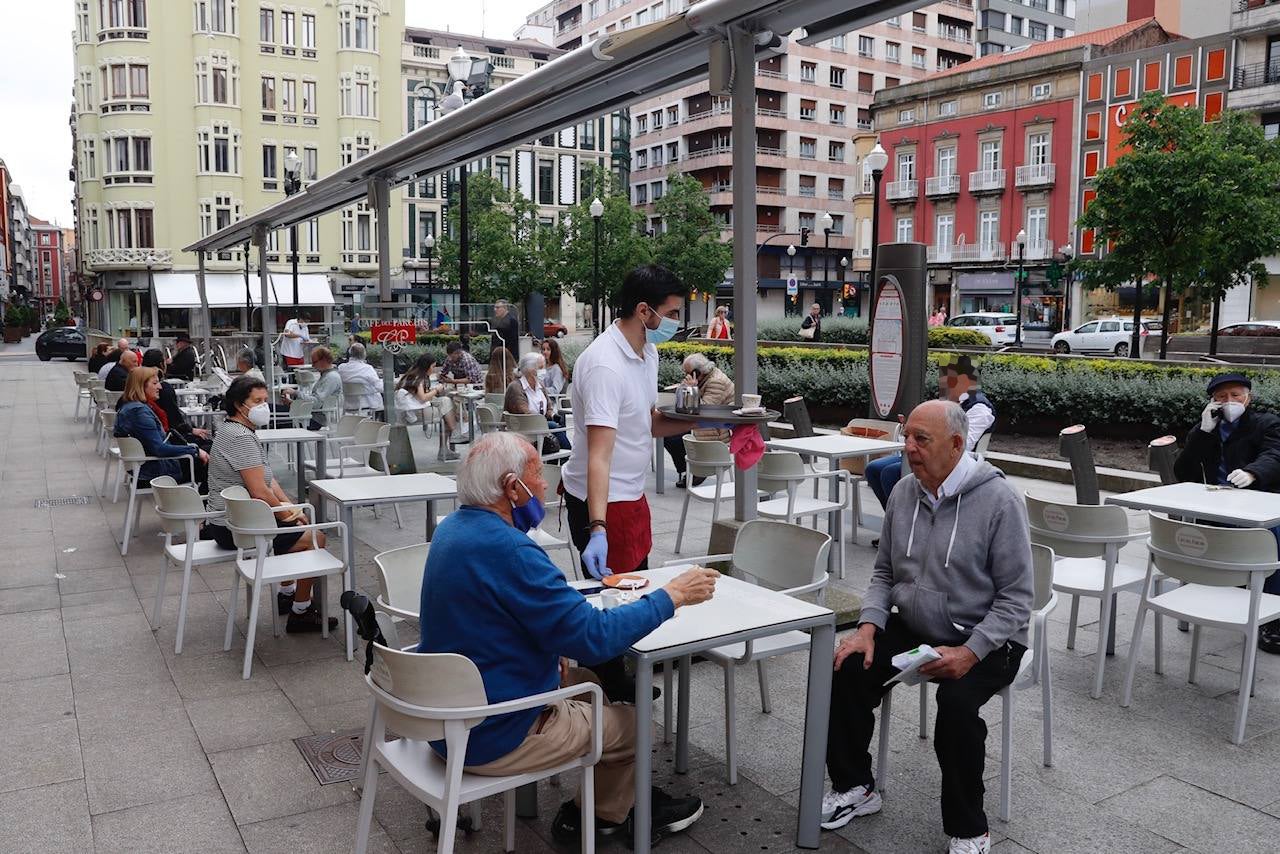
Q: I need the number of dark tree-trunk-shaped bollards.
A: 3